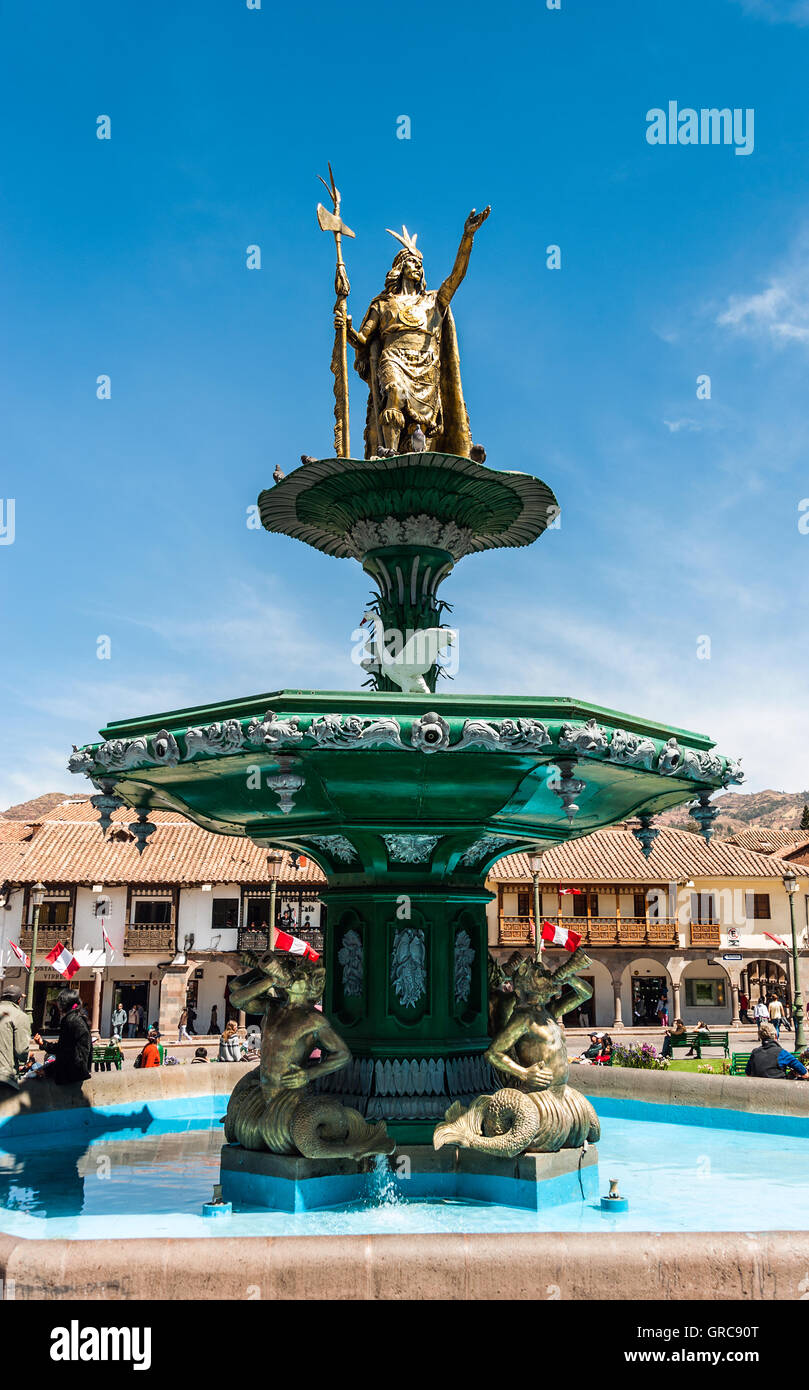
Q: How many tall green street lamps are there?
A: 4